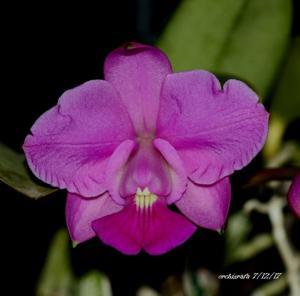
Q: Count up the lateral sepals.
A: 2